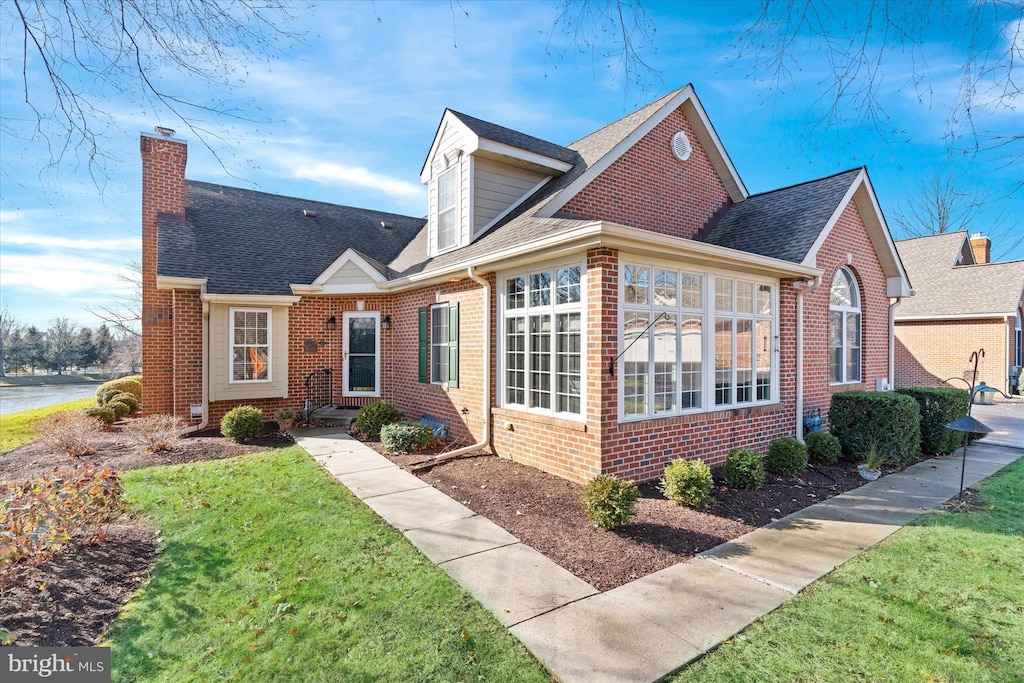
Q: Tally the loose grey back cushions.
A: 0